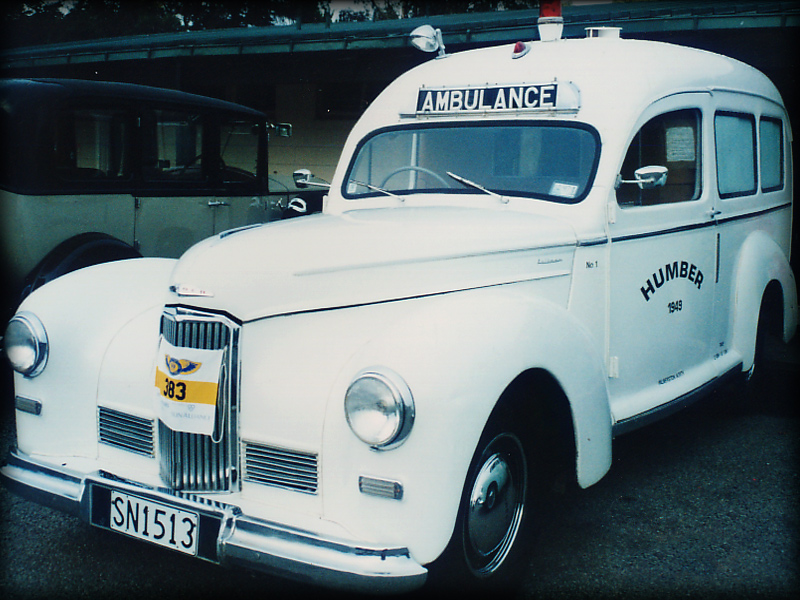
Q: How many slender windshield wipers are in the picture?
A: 2